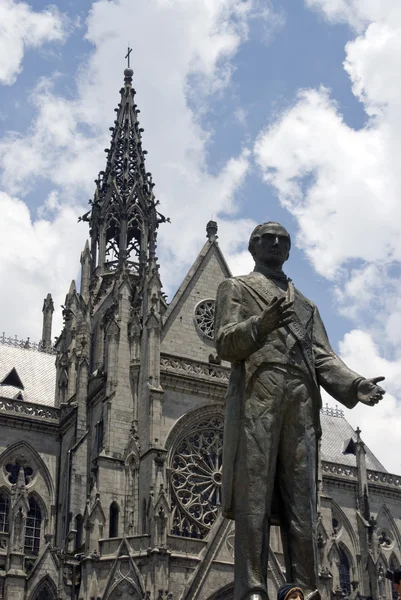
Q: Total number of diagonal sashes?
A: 1